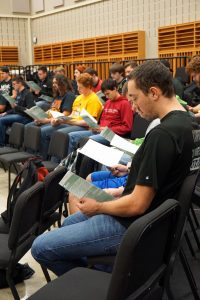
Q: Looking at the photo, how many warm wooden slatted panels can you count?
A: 3